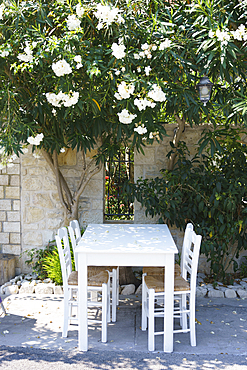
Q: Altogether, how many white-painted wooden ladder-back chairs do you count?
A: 4